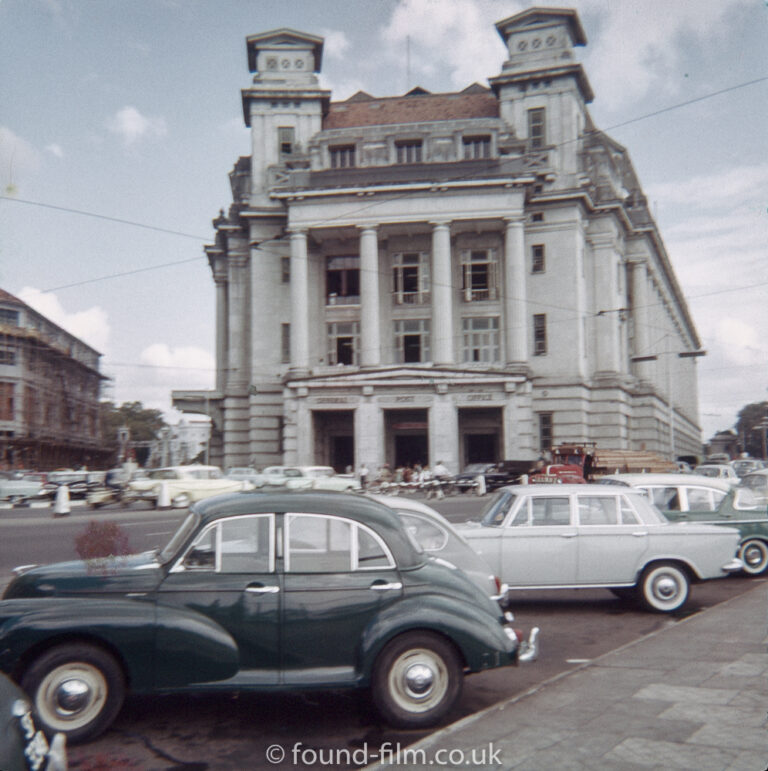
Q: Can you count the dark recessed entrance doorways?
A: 3